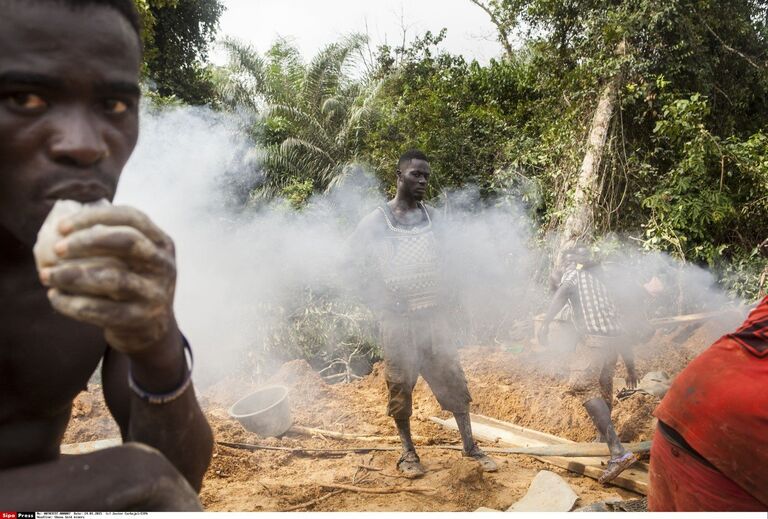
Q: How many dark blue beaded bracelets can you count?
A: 1